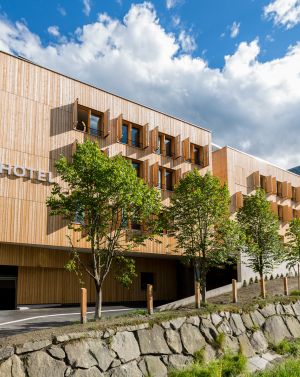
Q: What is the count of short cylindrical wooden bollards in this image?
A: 6